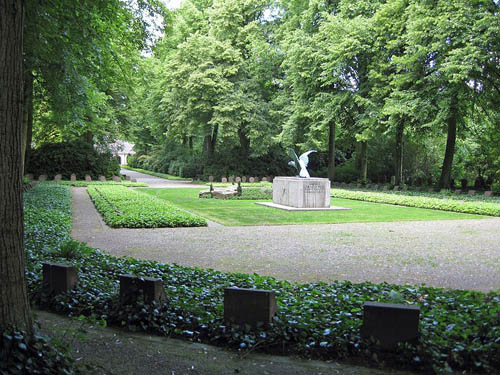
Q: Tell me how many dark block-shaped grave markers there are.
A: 4